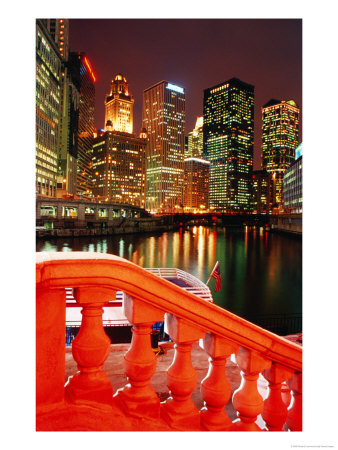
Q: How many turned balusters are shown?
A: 7